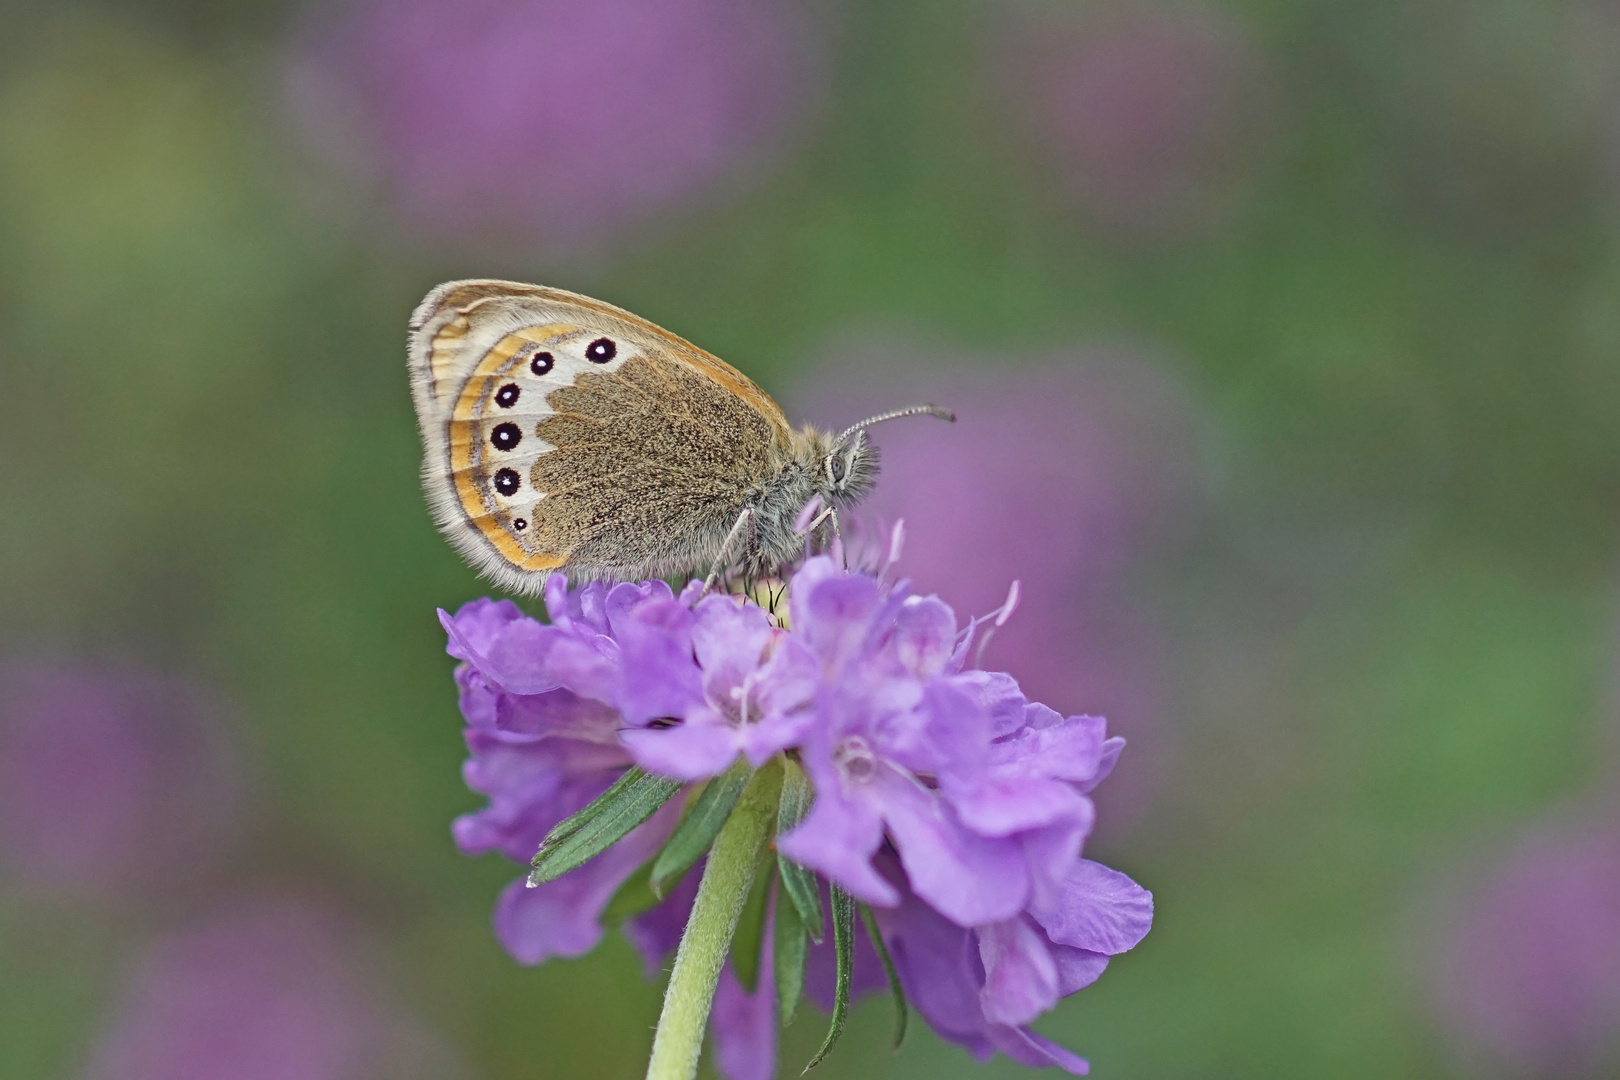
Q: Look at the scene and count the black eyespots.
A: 6